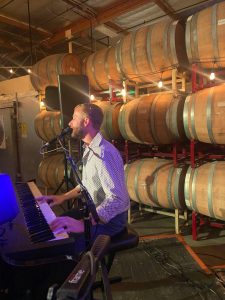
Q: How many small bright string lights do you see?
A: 7